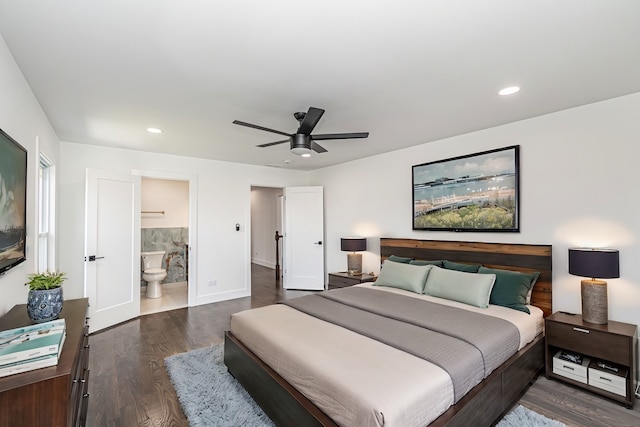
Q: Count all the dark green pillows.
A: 4